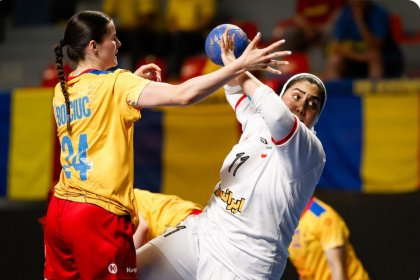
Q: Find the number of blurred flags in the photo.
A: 3